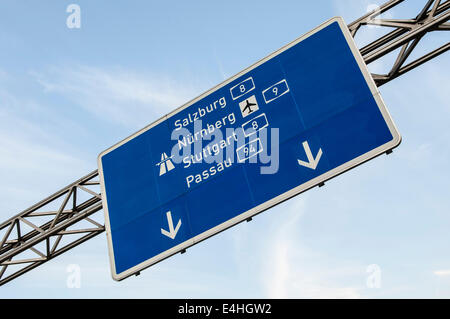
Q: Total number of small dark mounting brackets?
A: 5